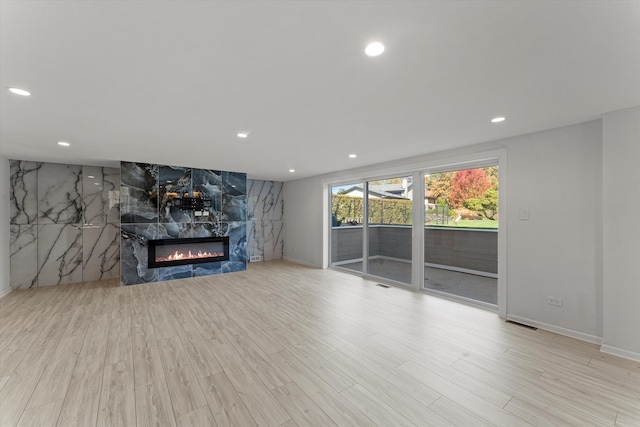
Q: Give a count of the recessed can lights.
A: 7